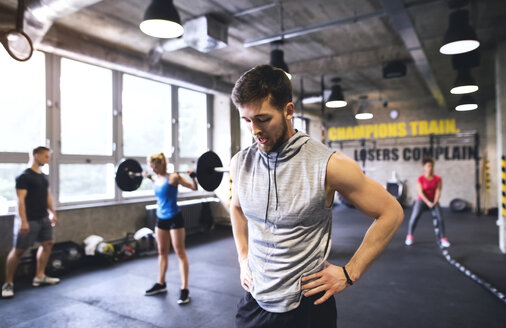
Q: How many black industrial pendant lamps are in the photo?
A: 7